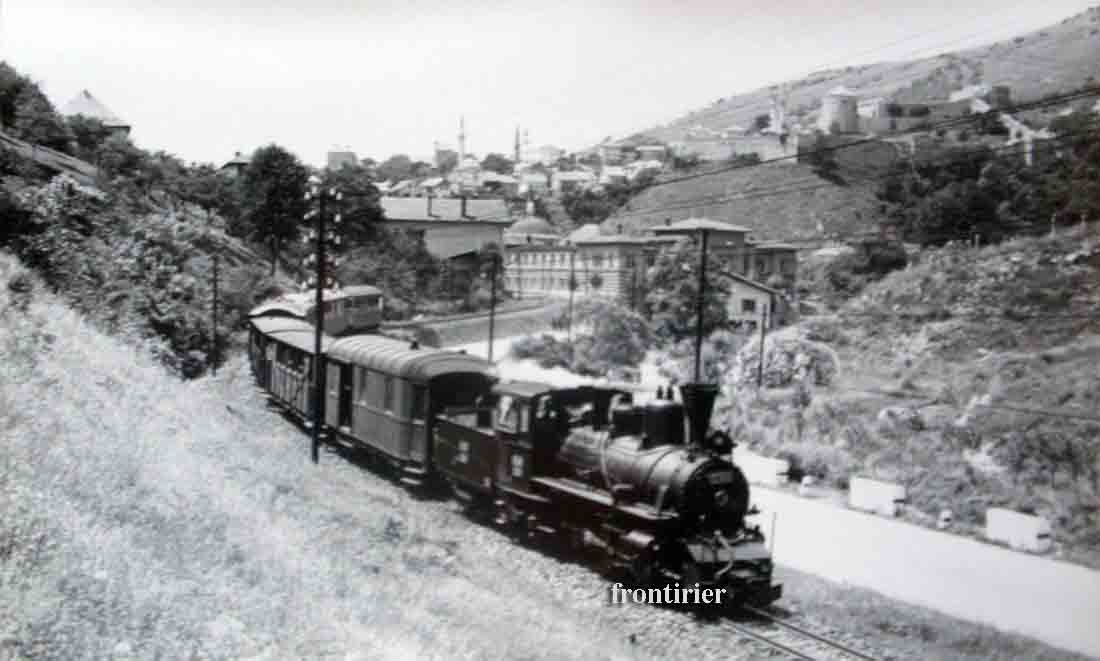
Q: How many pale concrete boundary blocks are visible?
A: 3